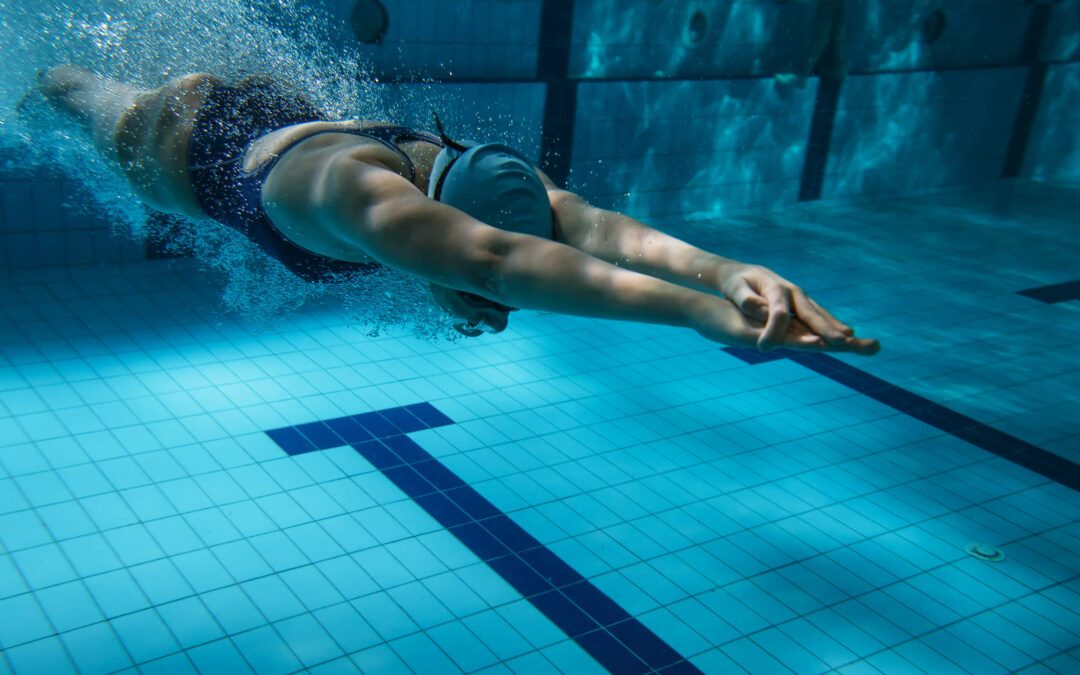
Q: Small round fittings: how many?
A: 4